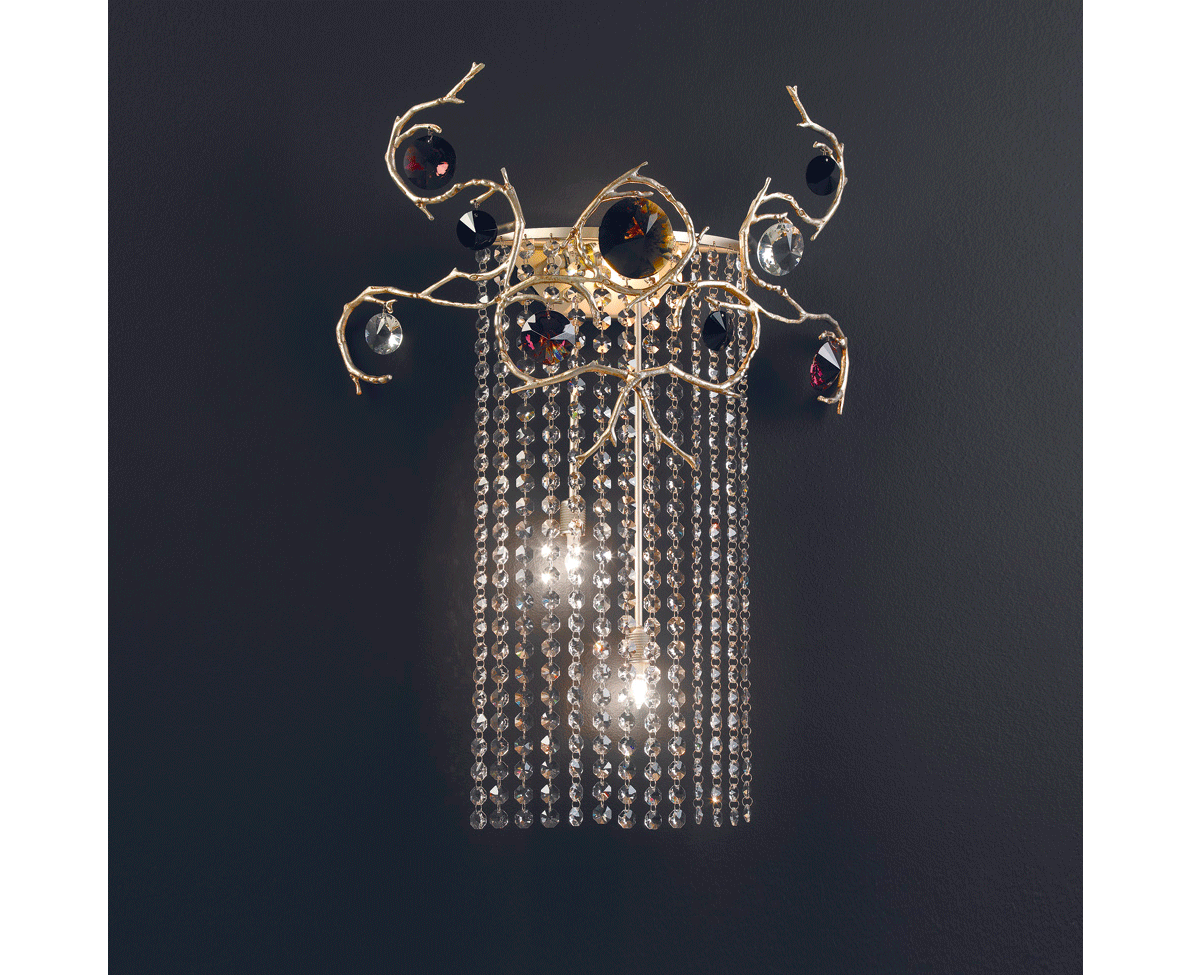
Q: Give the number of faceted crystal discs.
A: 9